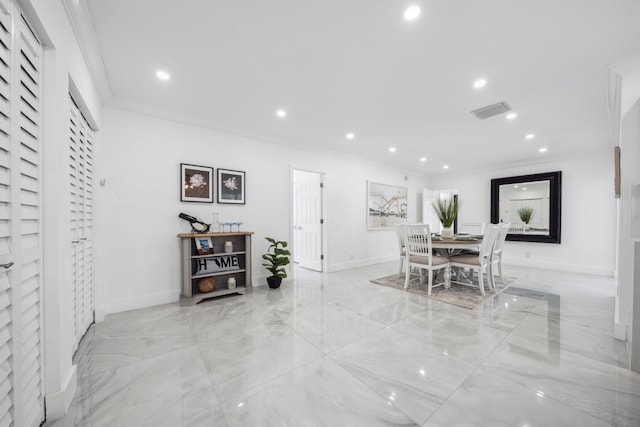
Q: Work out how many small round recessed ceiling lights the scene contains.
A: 11